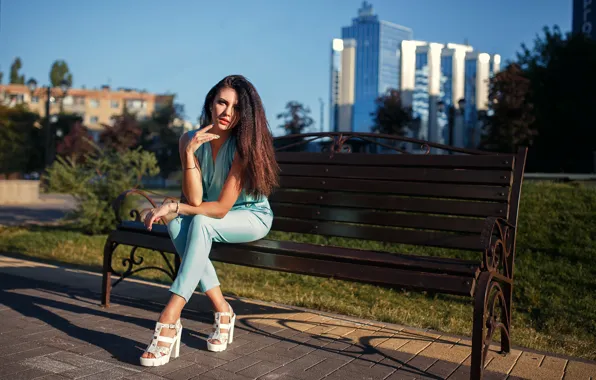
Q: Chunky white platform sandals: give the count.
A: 2